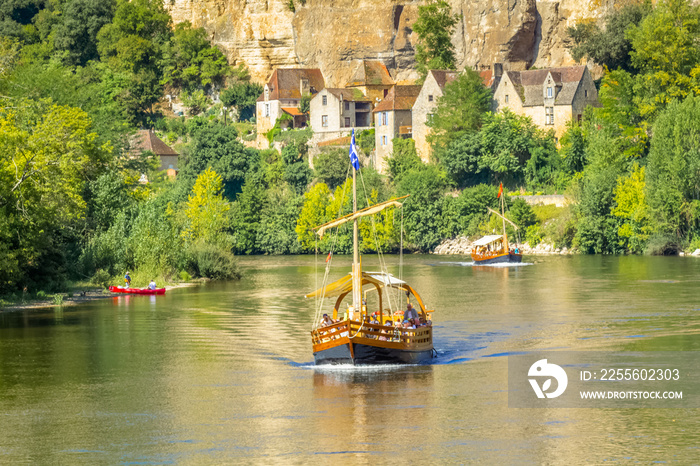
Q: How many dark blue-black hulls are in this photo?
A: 2